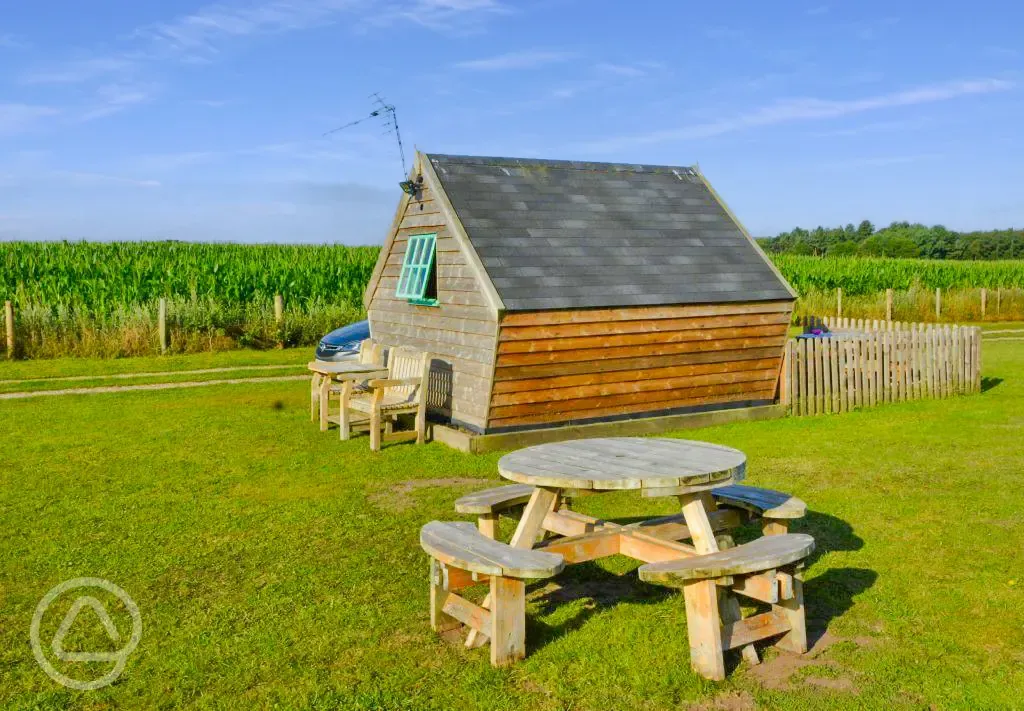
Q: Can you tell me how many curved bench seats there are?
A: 4